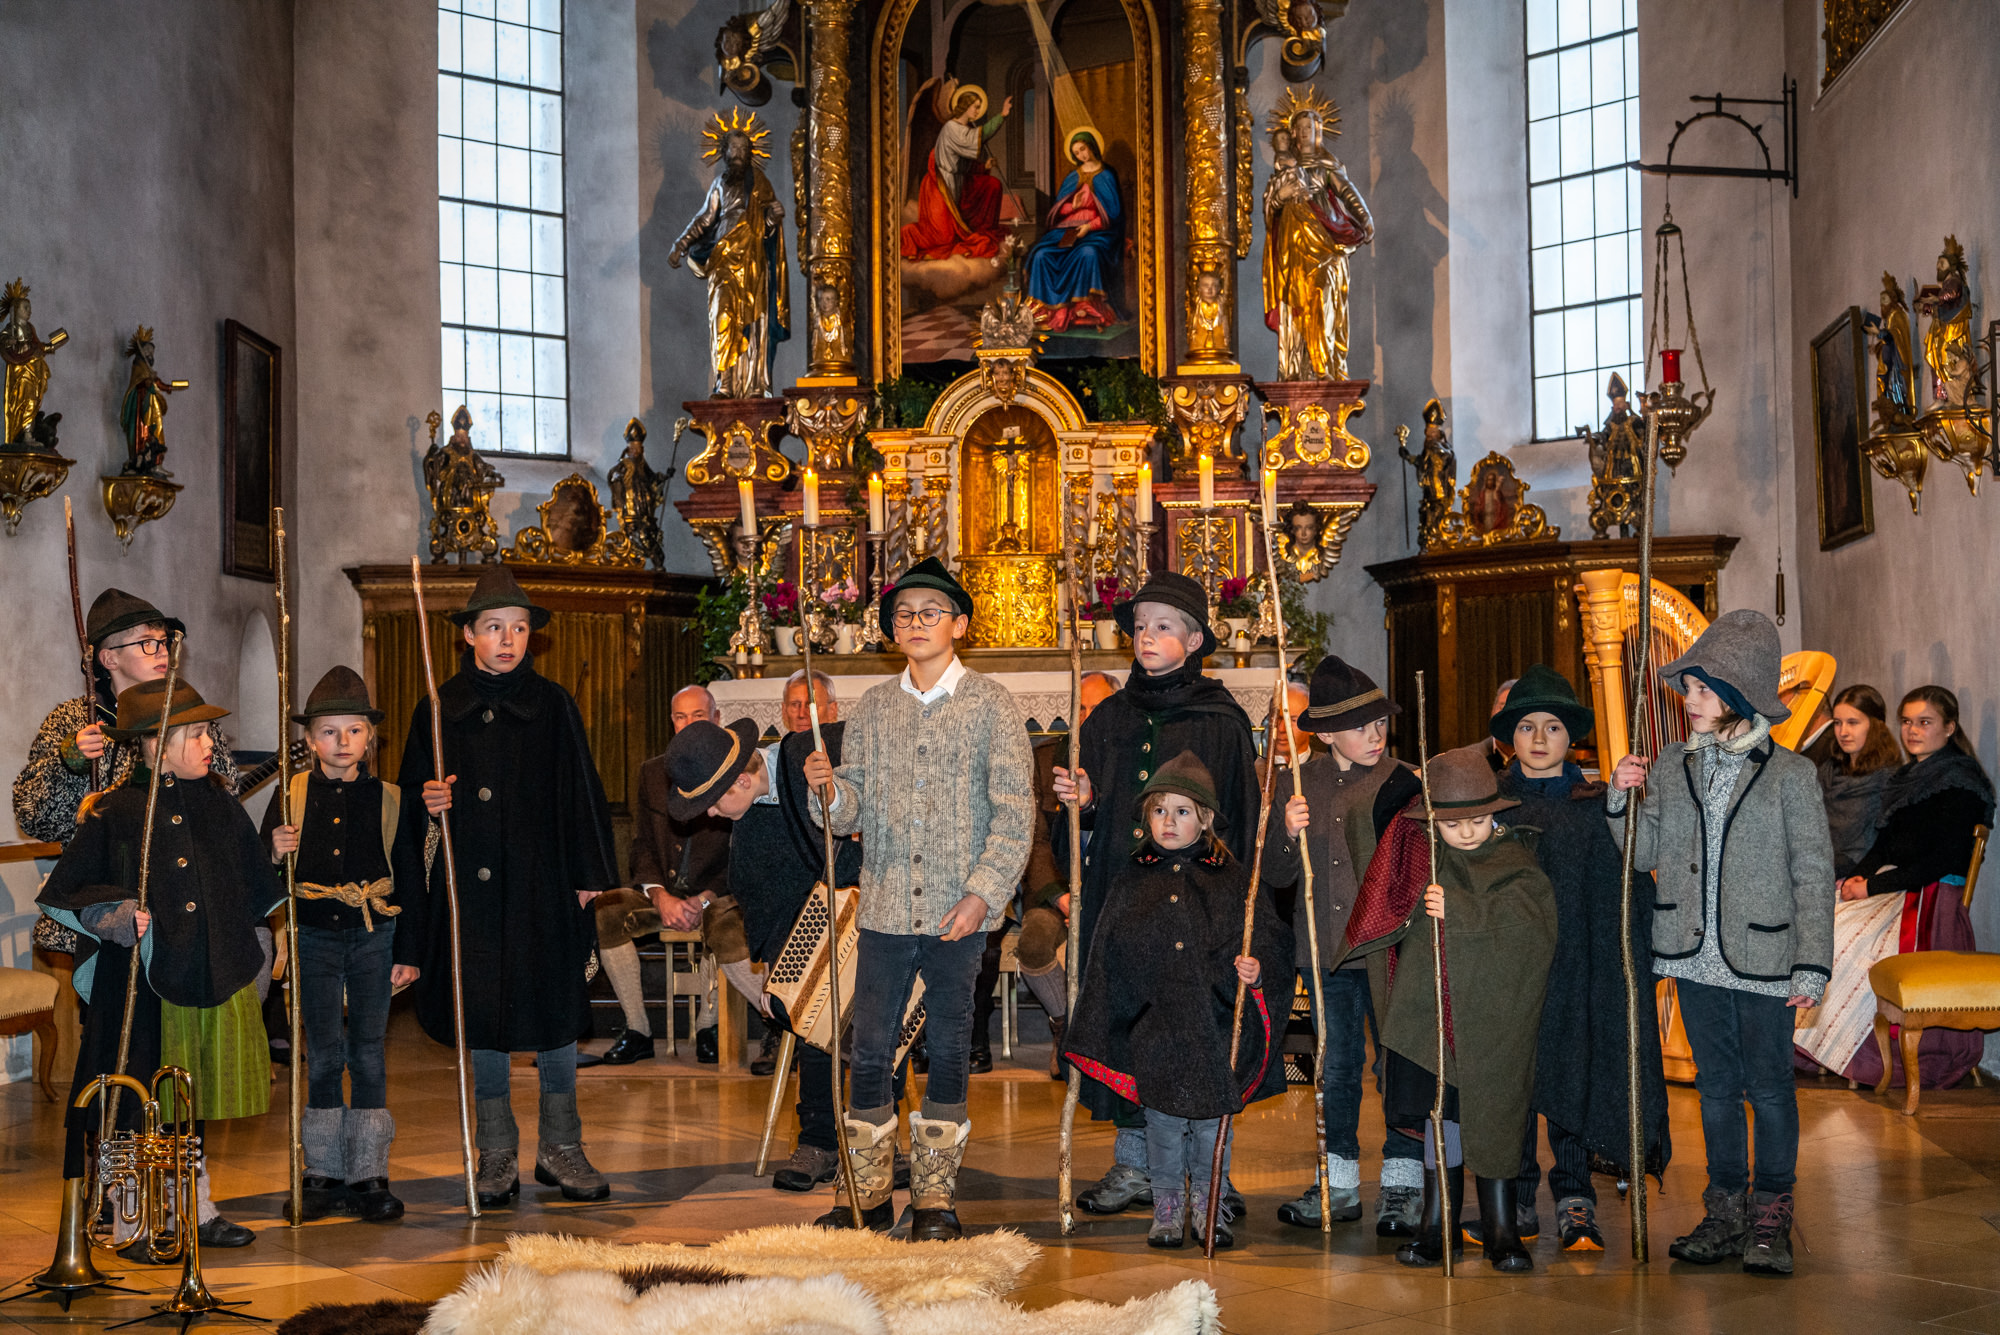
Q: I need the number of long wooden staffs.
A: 10